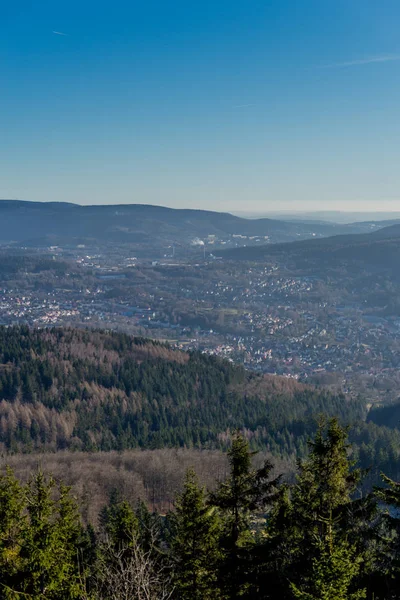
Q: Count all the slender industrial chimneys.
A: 2